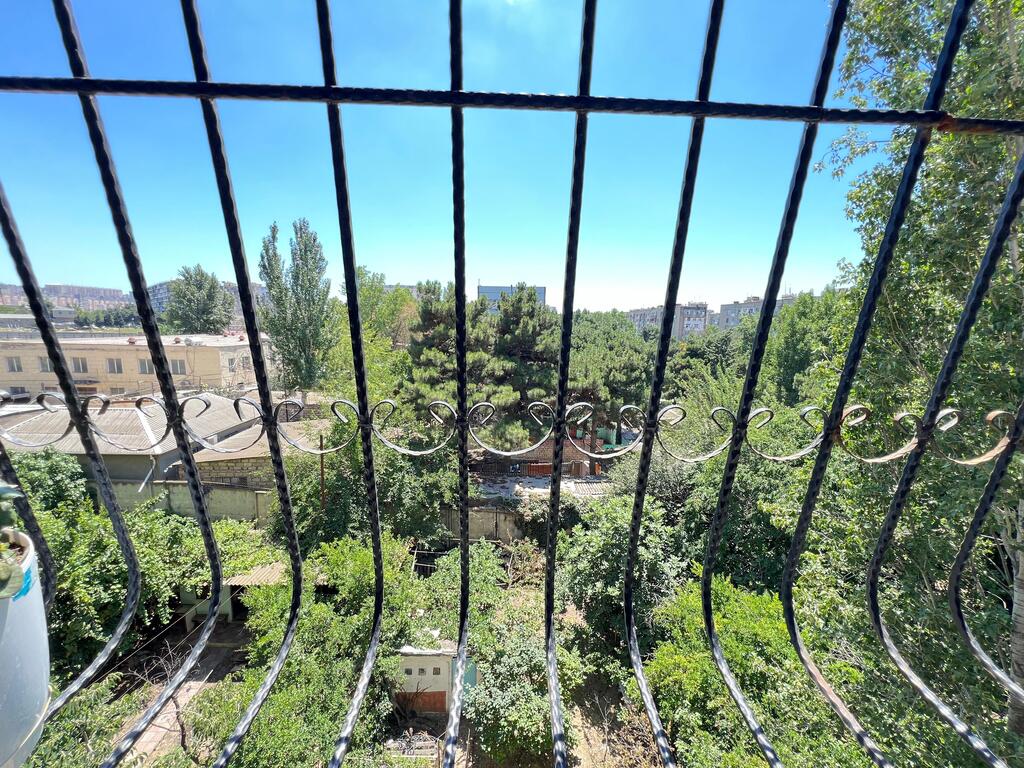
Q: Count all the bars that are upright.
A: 12